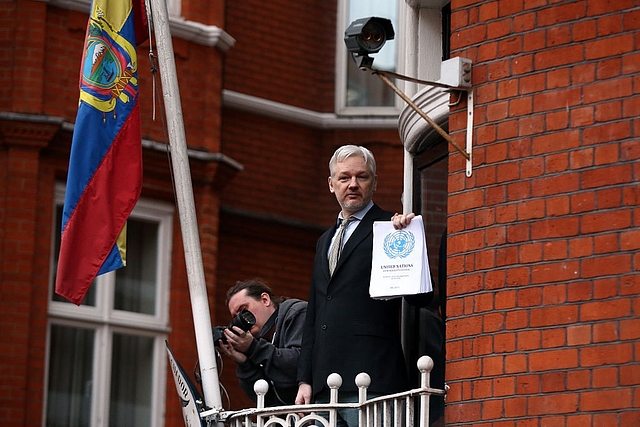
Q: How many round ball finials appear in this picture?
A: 4